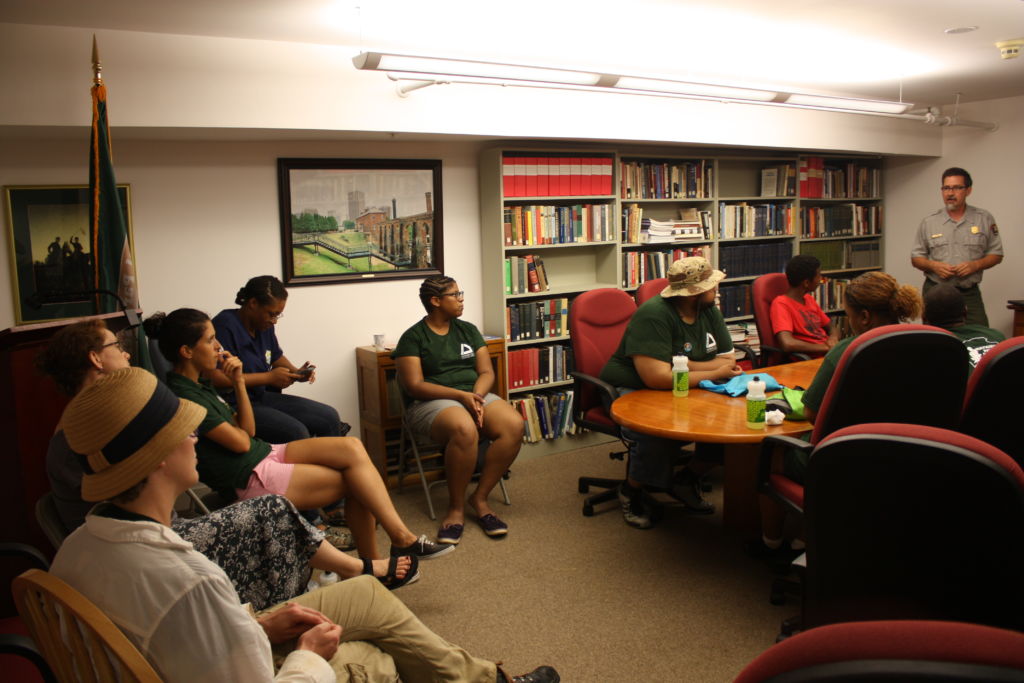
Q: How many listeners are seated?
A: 9